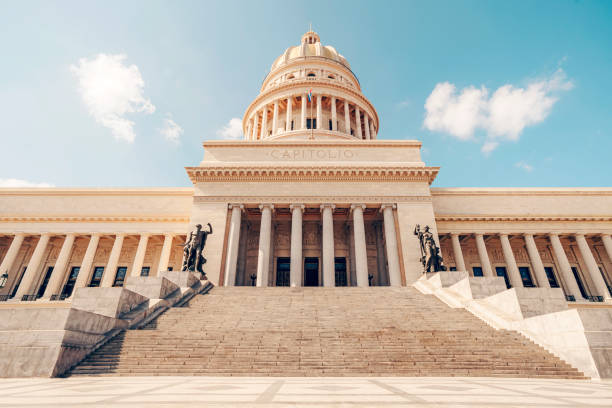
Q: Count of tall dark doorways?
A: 3